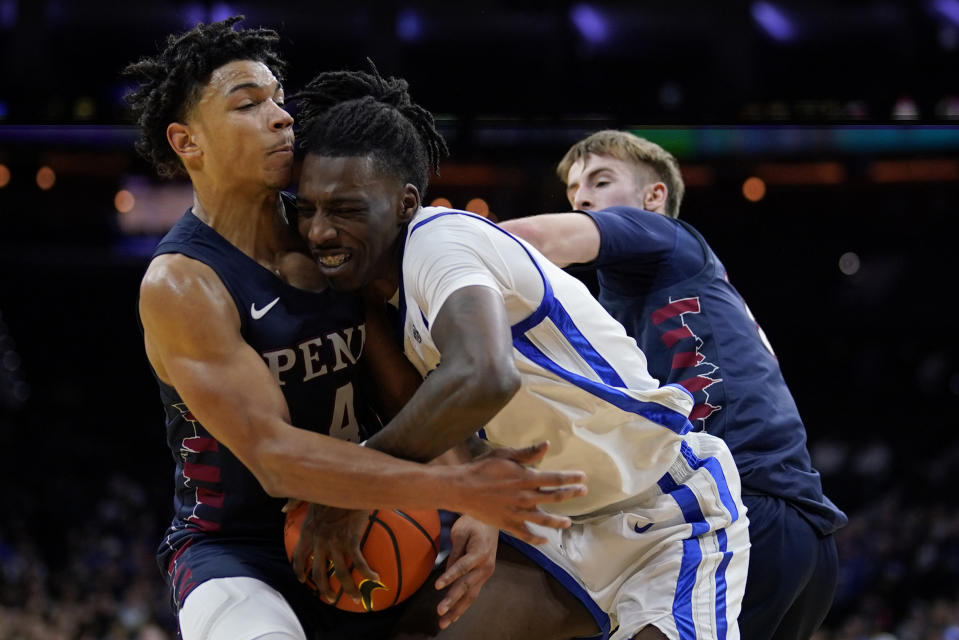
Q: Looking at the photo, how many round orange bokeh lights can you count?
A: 6